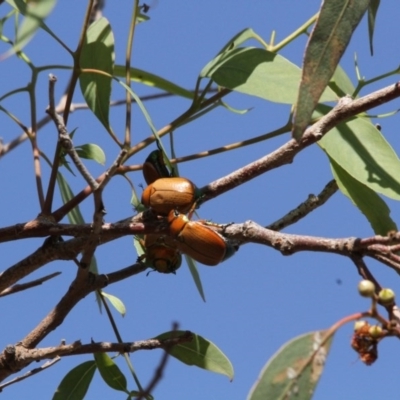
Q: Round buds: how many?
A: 4